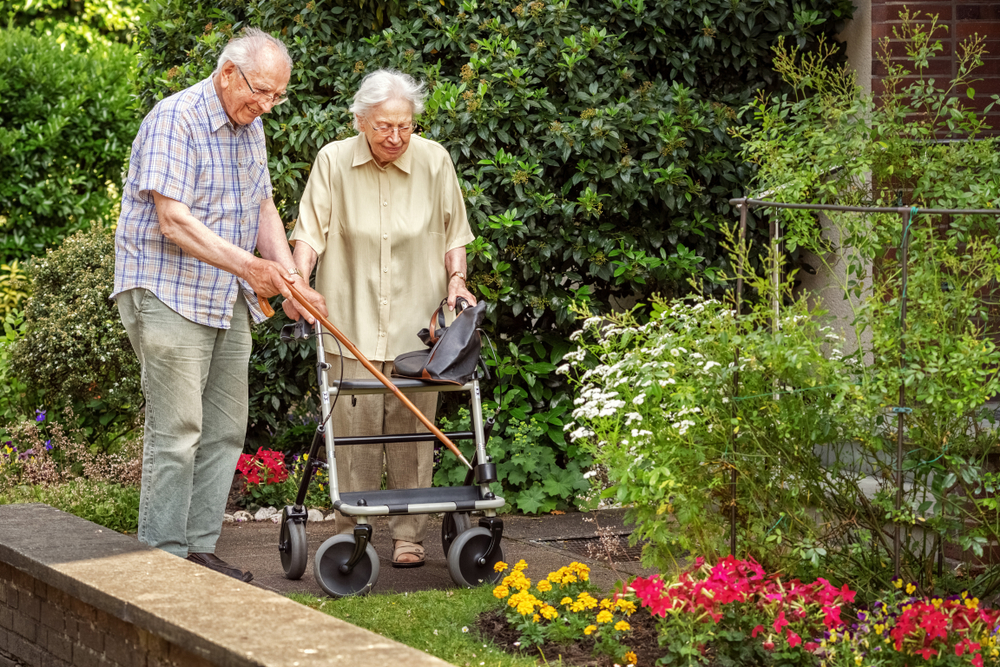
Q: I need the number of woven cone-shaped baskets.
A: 0